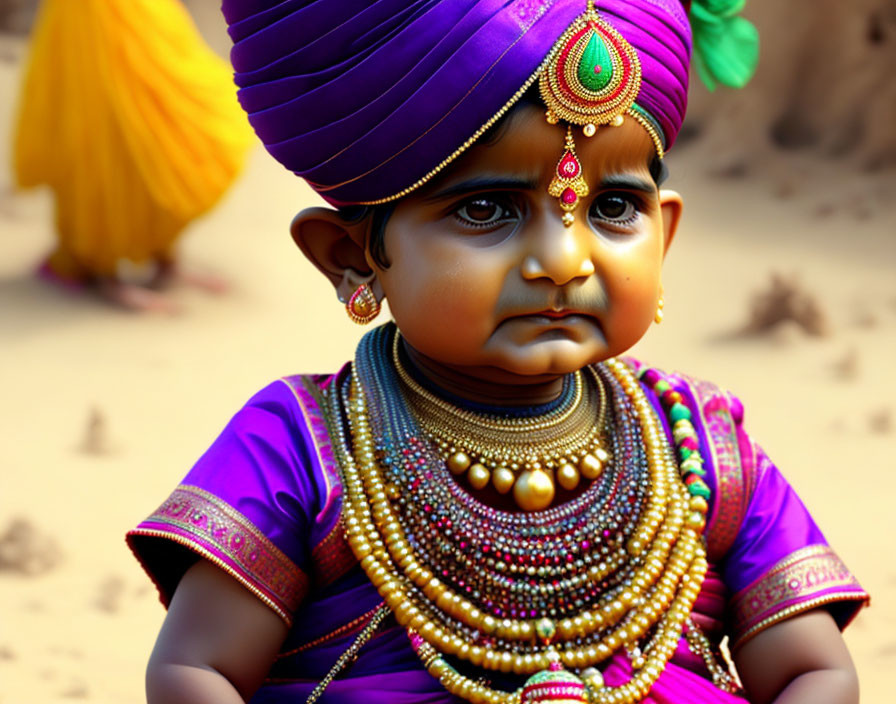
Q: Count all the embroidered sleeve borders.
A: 2